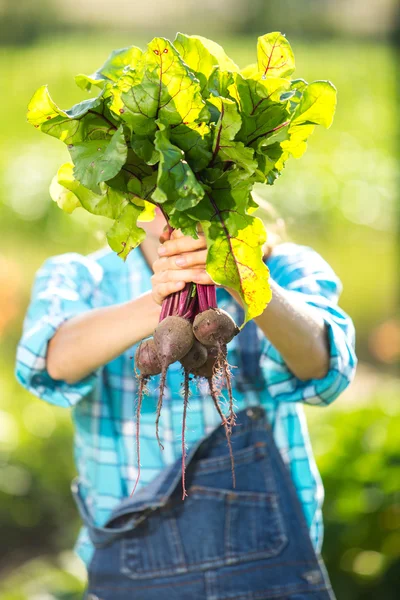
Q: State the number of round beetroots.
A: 5